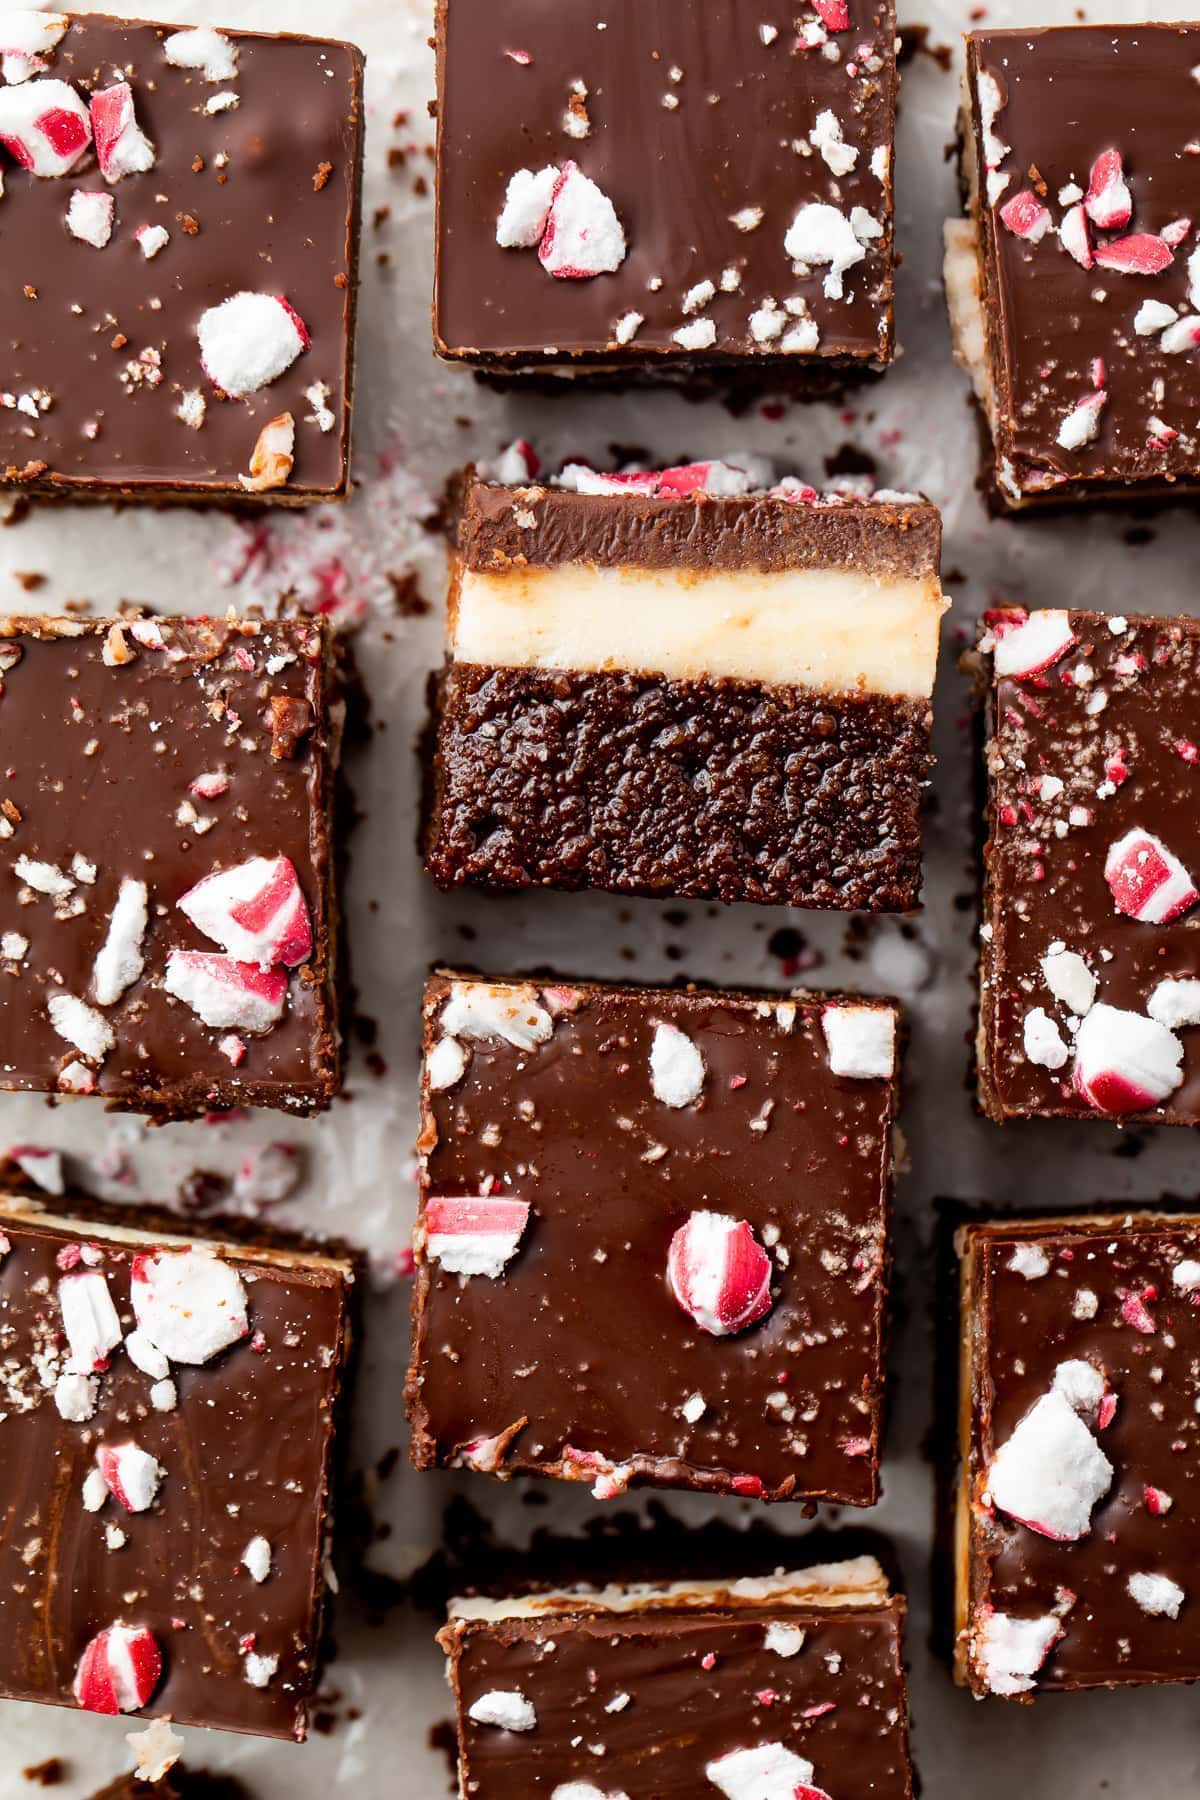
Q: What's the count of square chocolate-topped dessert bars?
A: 10